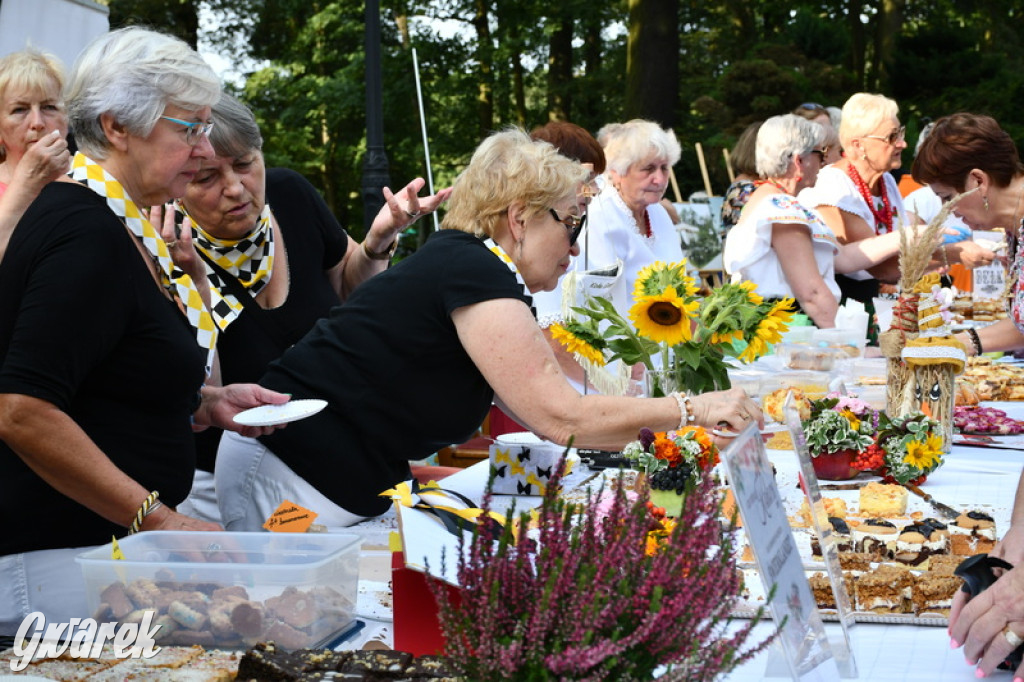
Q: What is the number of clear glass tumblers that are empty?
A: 0